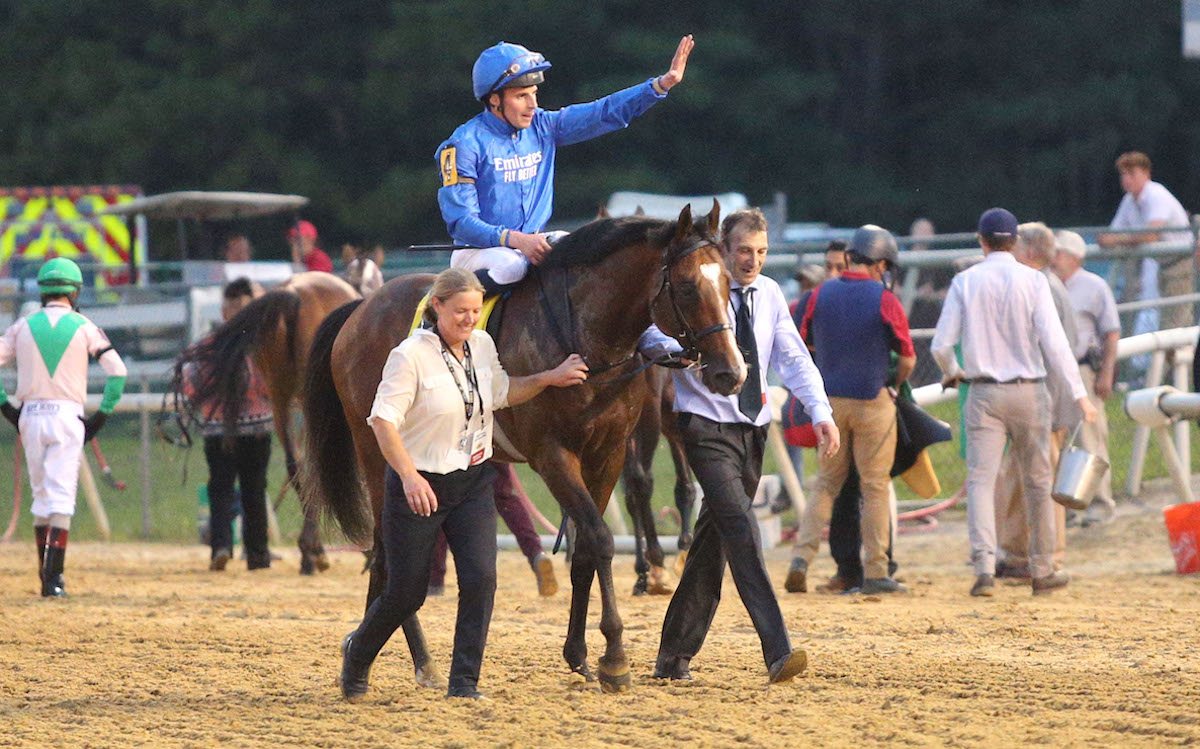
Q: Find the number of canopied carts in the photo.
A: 1